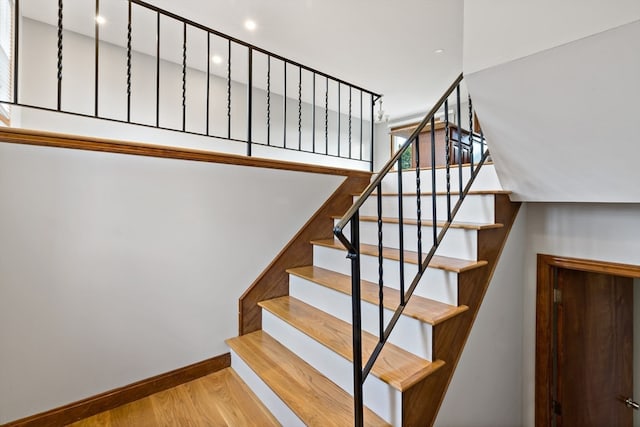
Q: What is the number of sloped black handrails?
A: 1